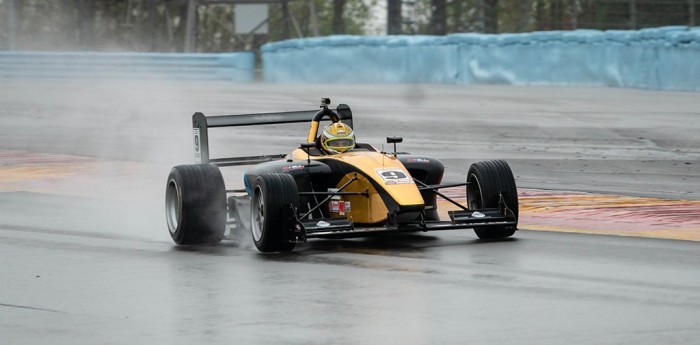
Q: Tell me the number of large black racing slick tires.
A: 3